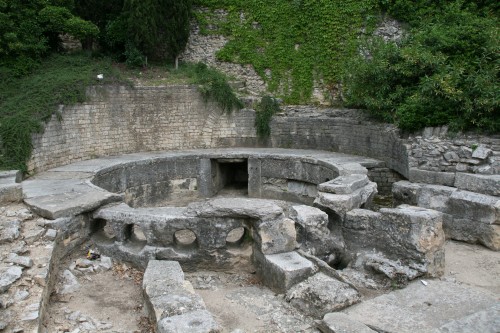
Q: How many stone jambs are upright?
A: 2